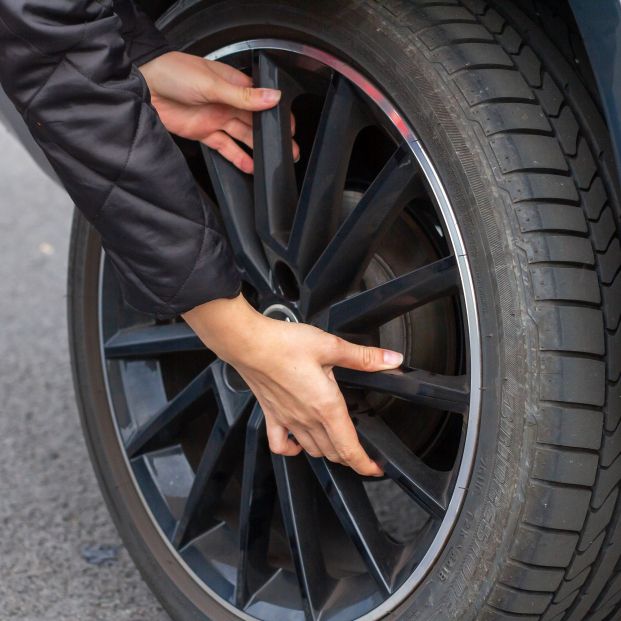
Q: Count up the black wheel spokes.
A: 13